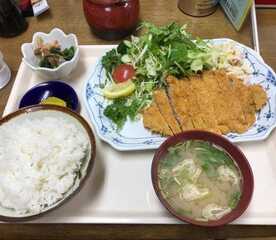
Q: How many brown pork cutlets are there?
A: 1